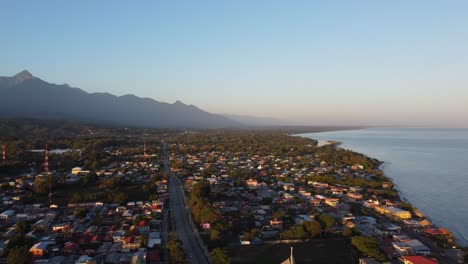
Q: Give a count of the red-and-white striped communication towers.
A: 3